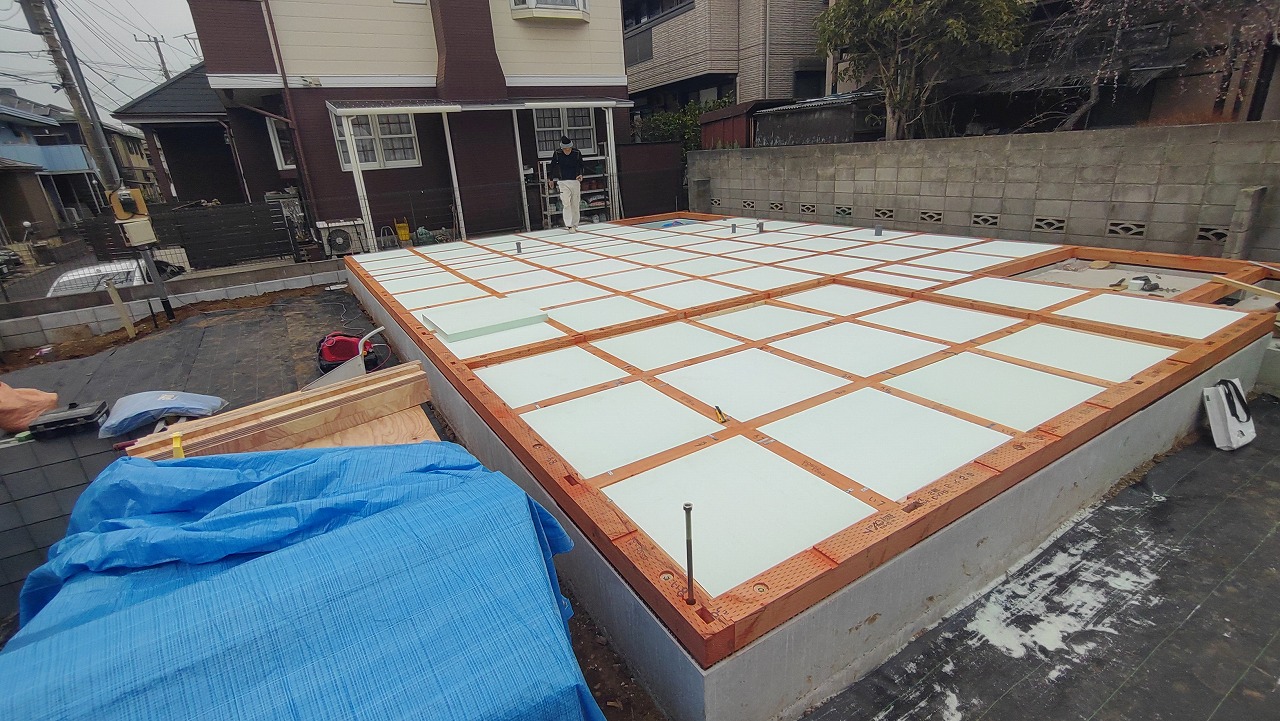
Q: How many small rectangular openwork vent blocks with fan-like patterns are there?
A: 11